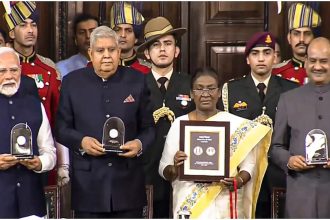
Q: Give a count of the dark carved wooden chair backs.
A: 3